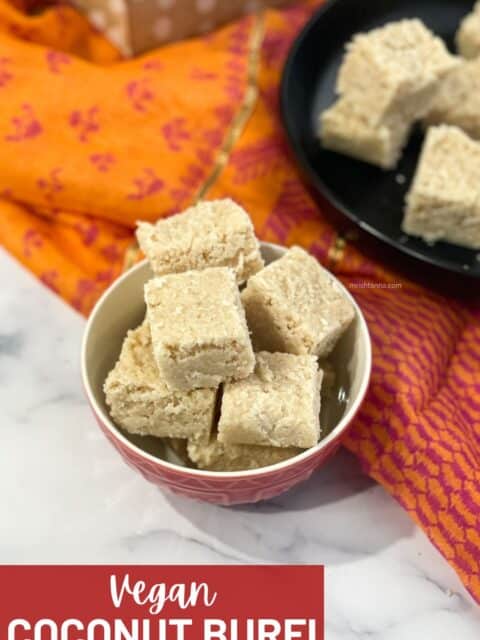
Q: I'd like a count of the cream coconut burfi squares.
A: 11